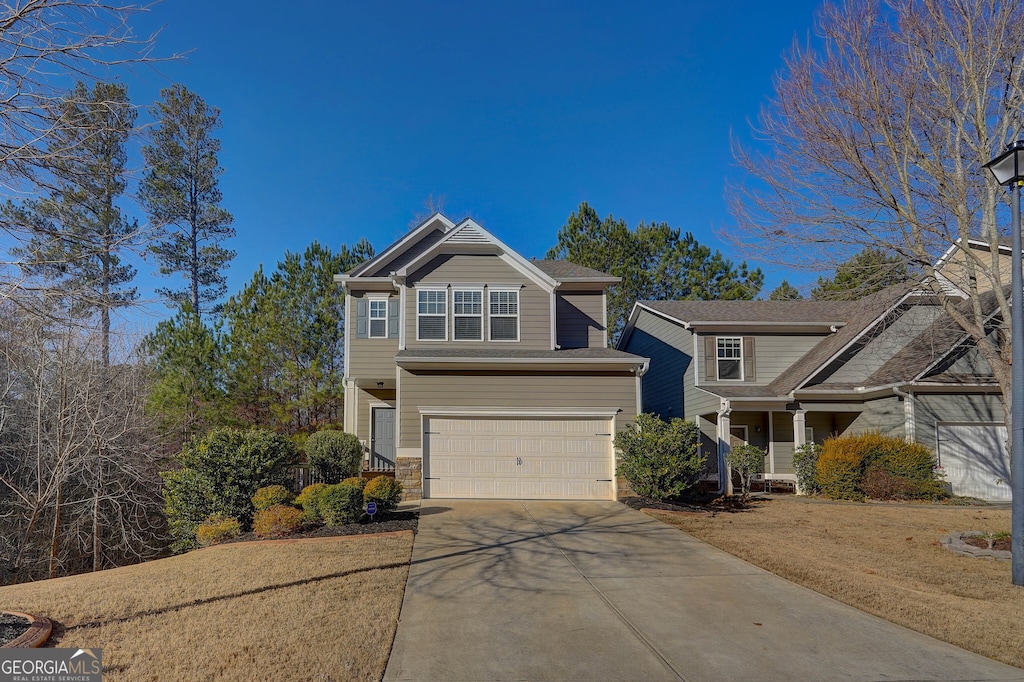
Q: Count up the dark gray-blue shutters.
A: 2